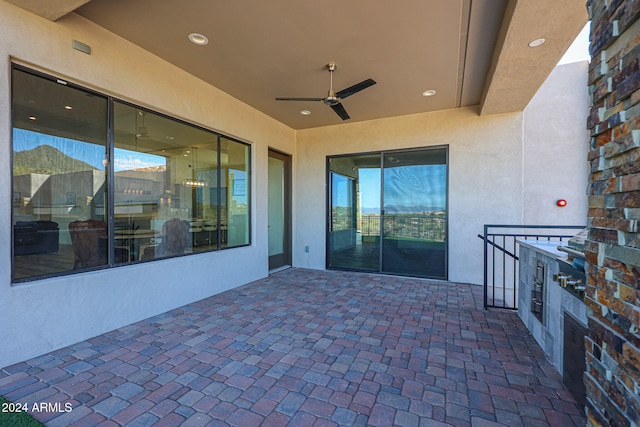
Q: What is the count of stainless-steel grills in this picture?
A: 1